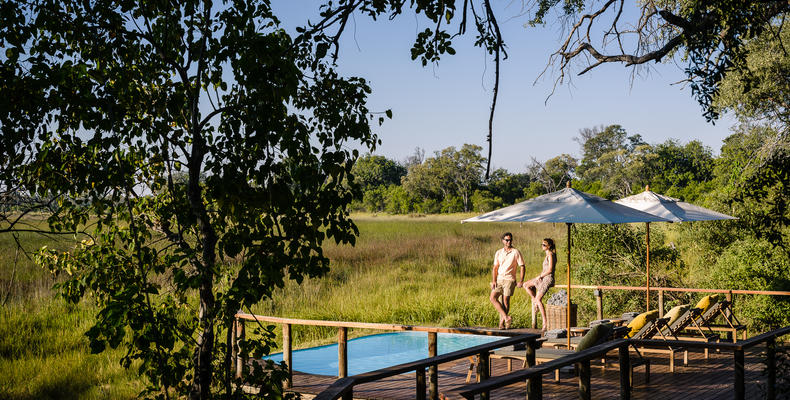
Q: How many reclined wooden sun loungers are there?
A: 4